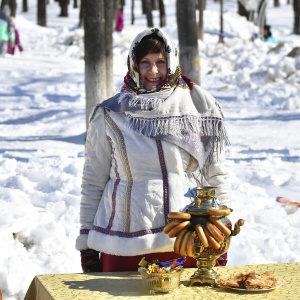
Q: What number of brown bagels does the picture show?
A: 11